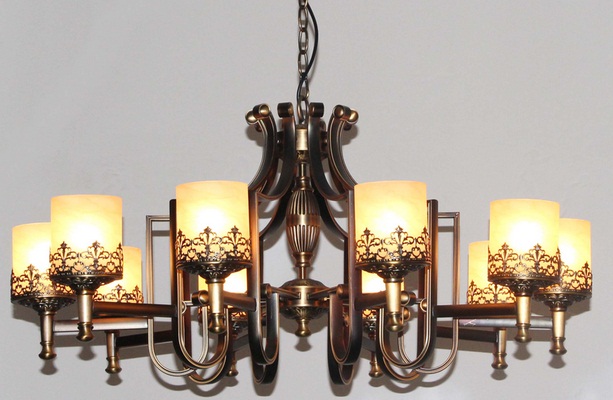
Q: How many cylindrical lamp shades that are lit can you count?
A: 10